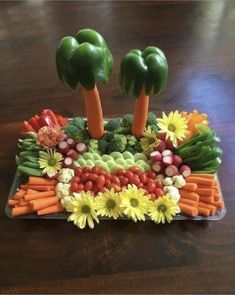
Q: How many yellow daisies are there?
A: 7